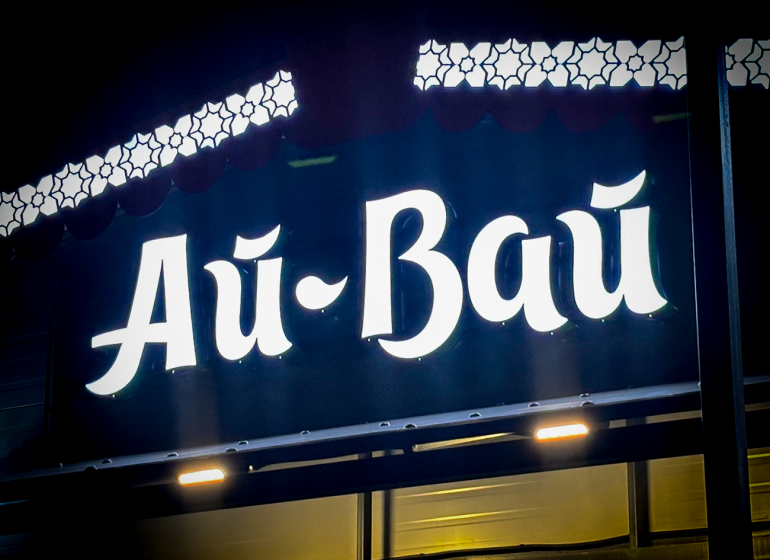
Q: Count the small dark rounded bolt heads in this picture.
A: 12